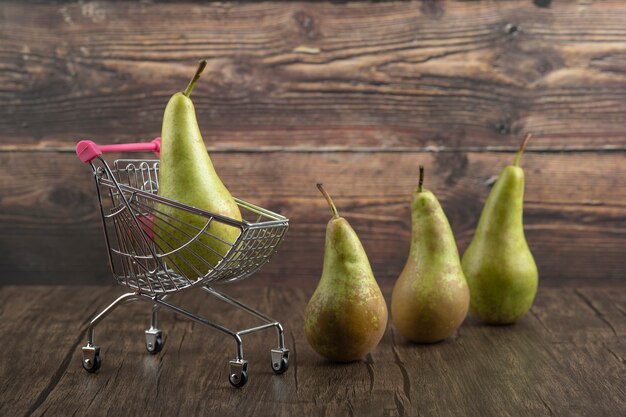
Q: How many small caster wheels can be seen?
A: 4